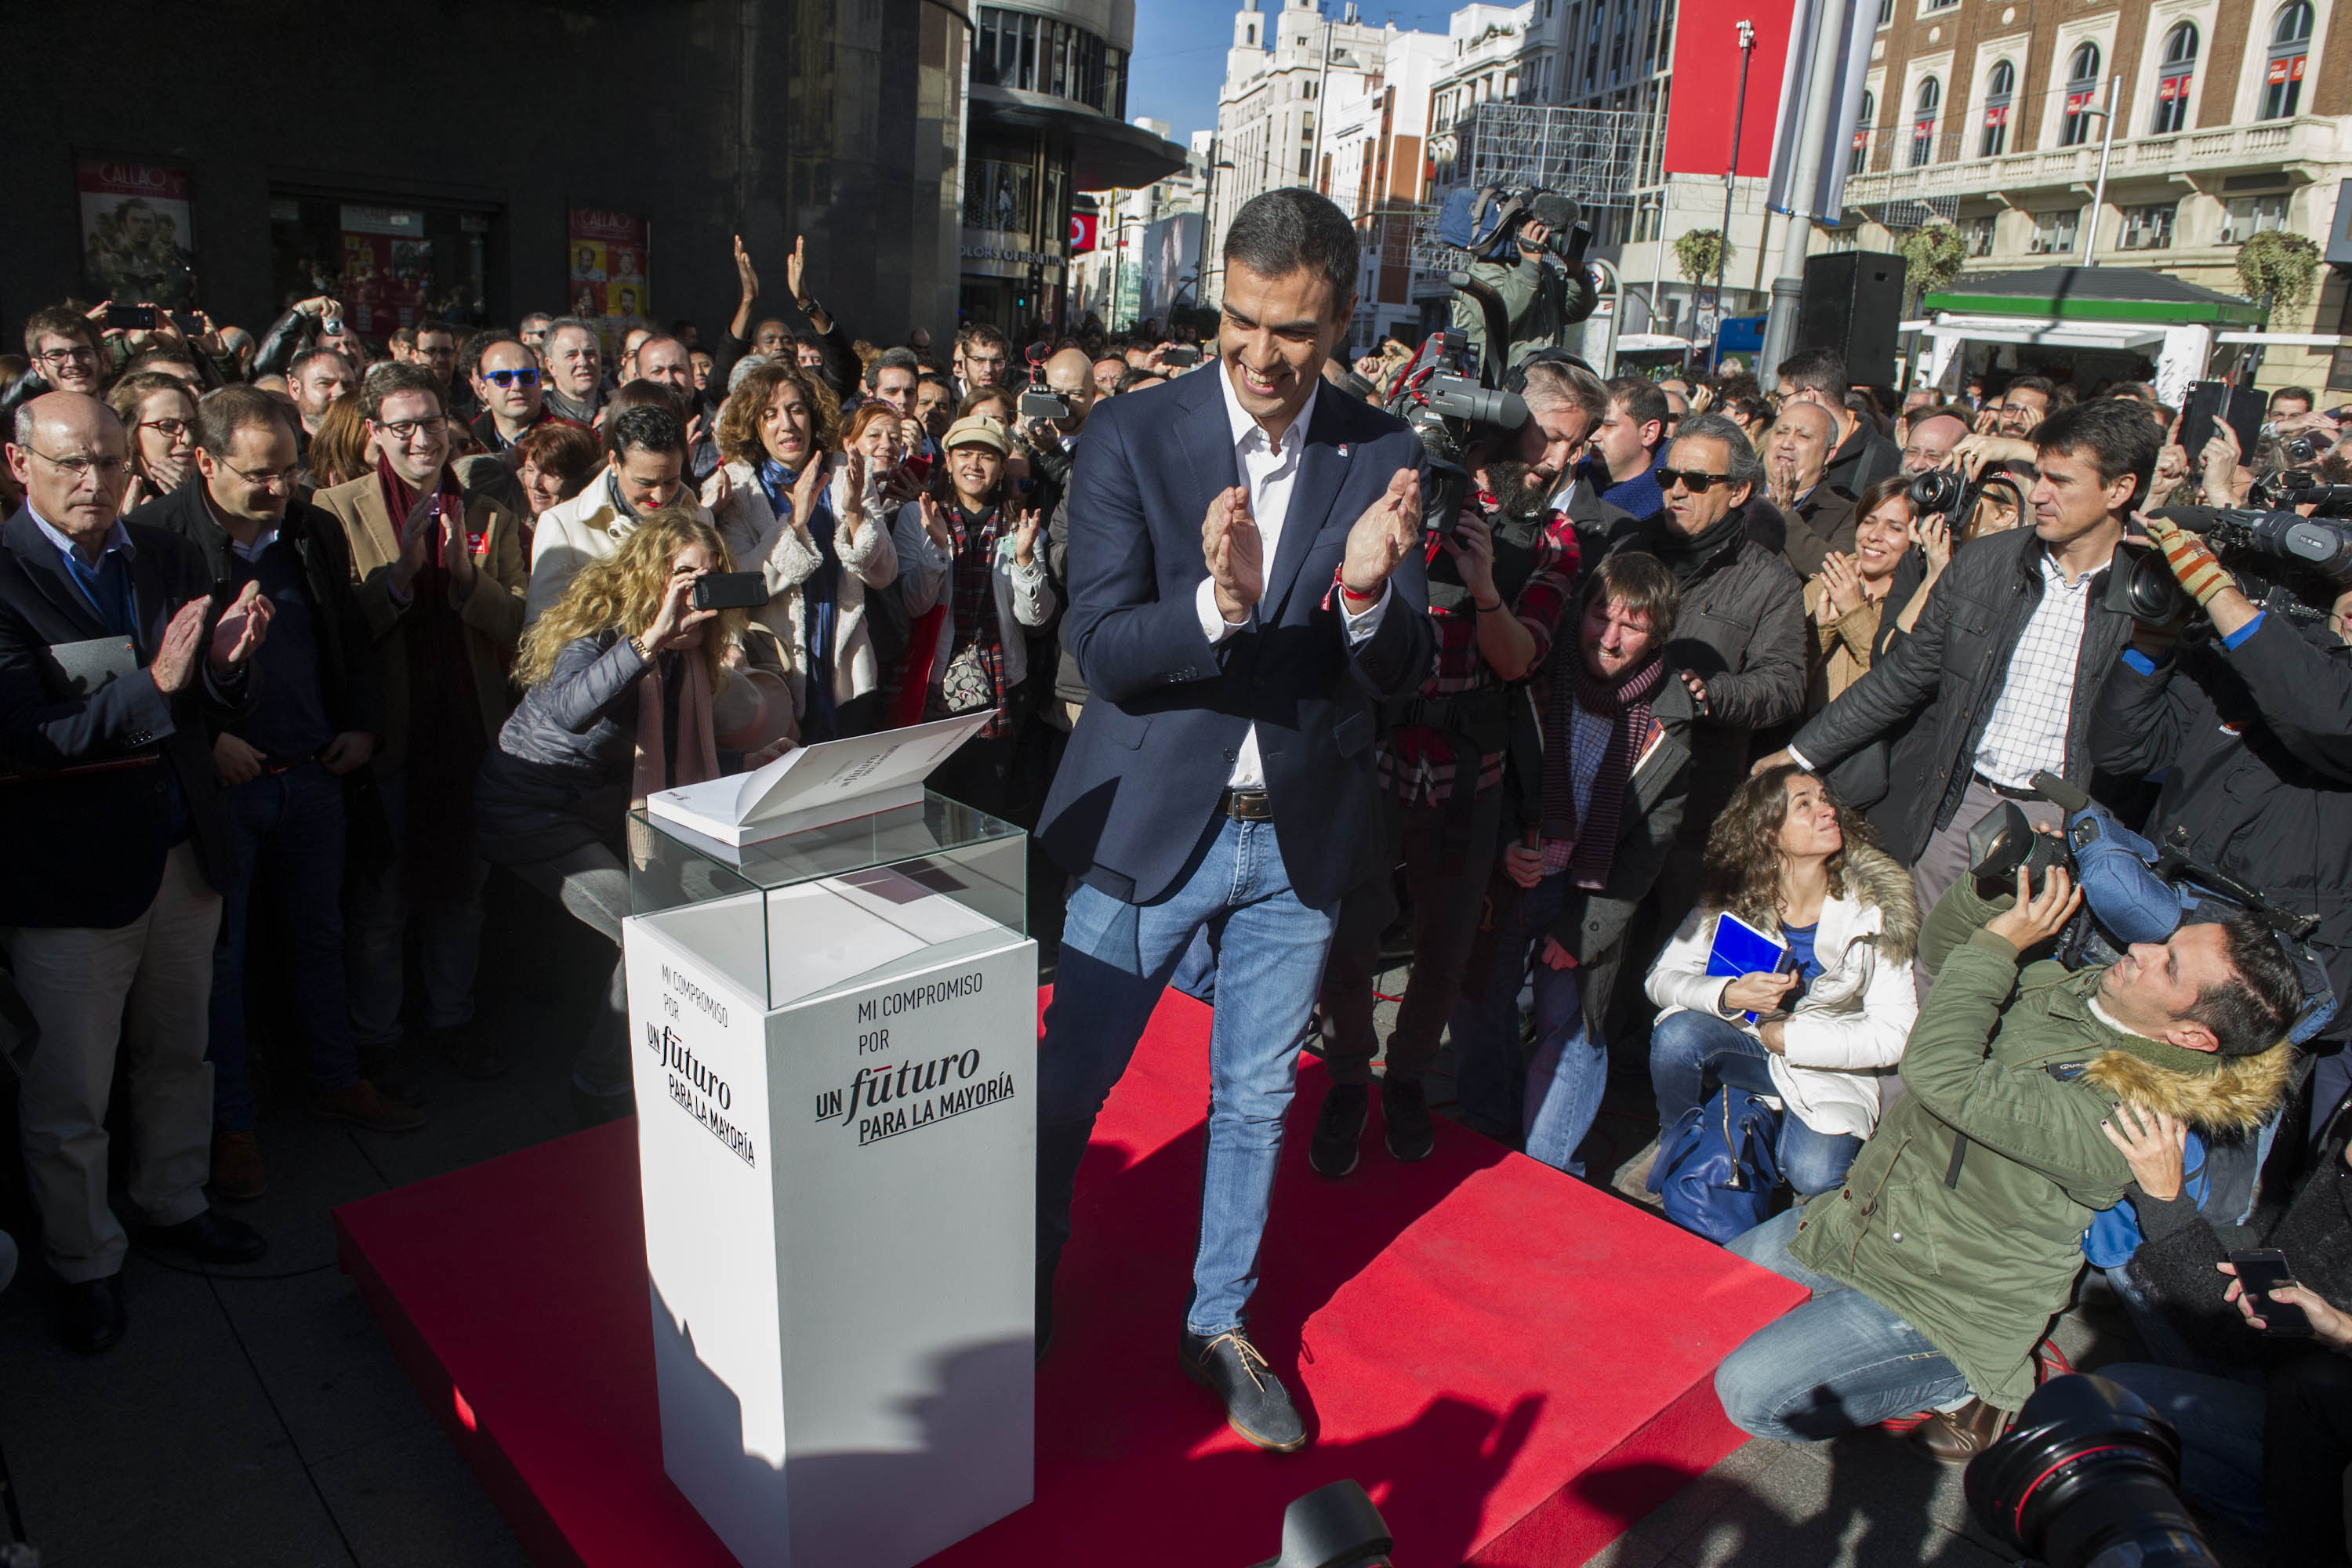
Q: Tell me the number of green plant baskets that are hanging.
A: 3